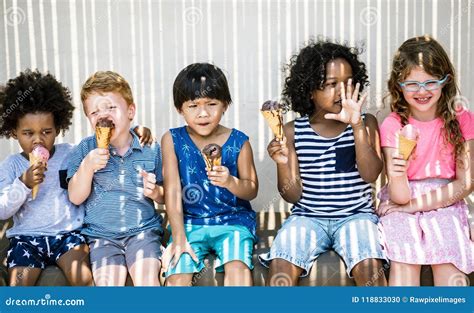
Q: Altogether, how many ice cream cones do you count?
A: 5